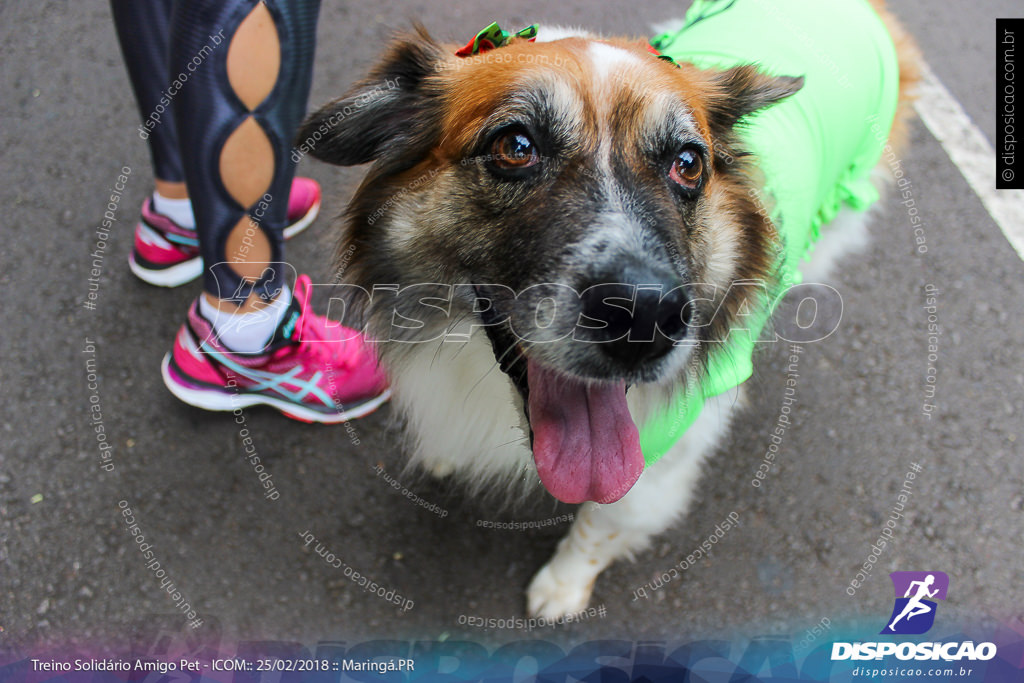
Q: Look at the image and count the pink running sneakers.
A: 2